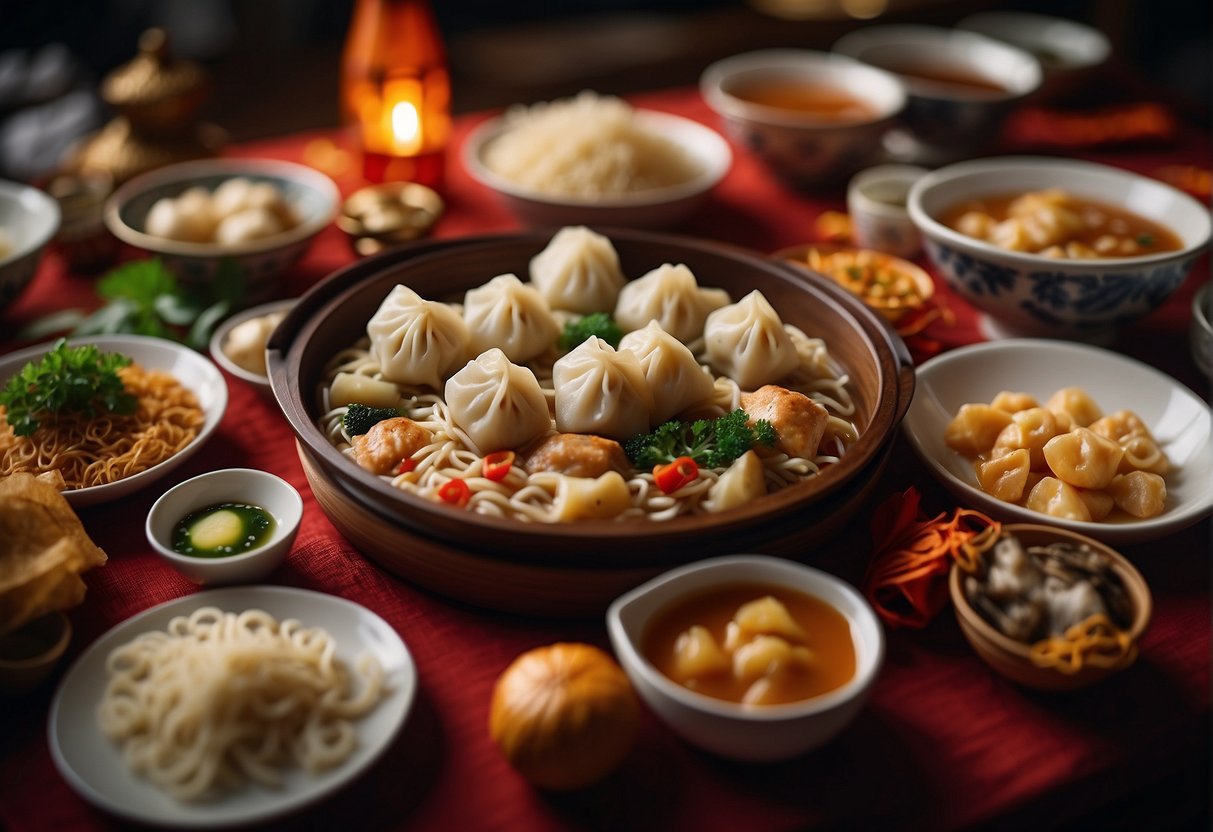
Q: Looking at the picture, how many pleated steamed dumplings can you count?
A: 8